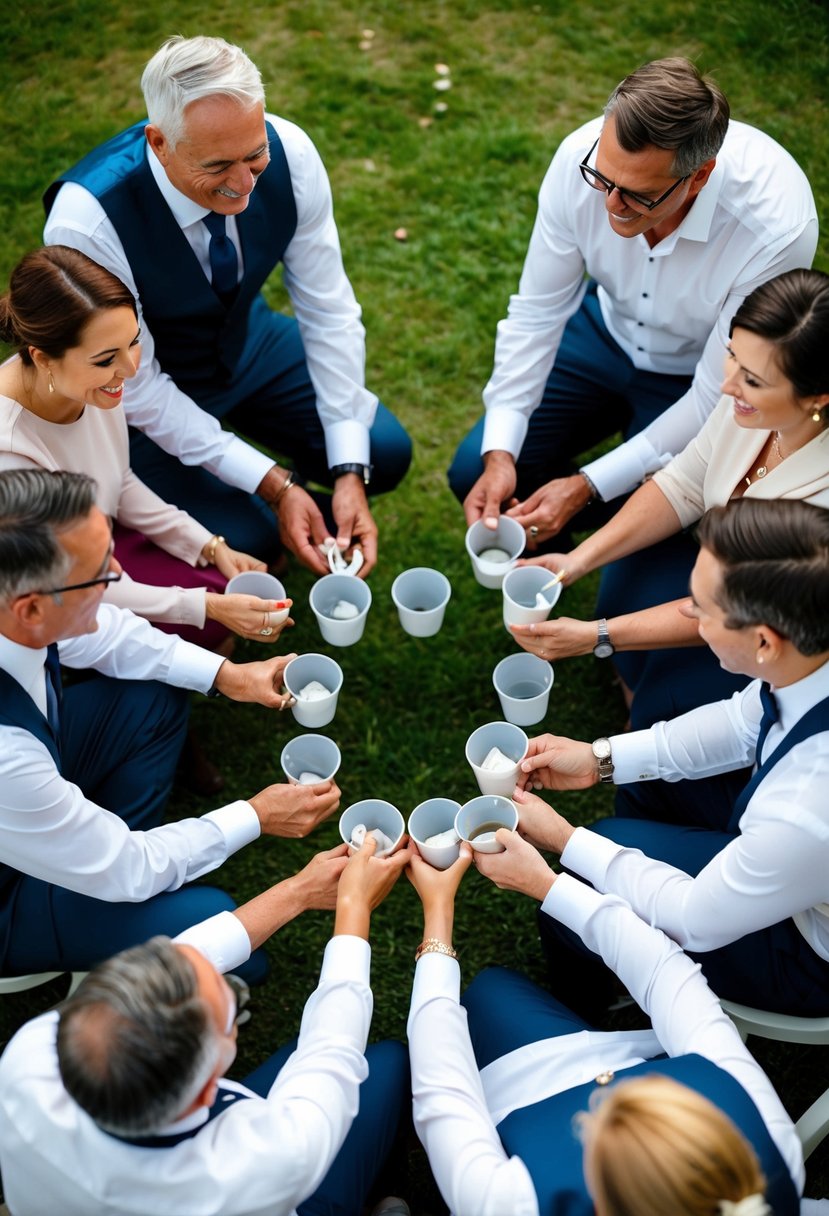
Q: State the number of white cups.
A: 12